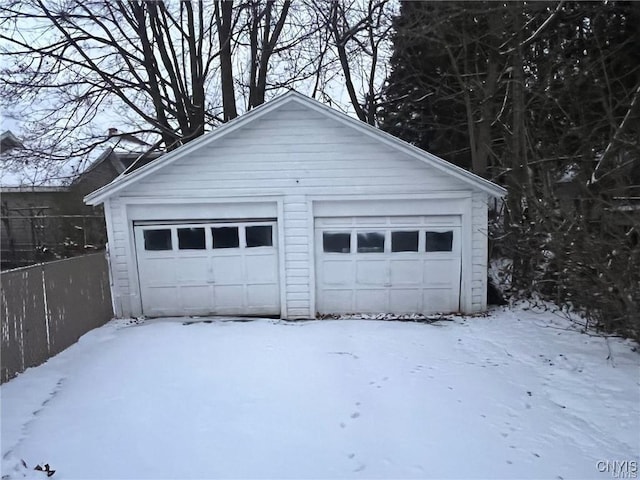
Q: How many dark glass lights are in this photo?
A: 8